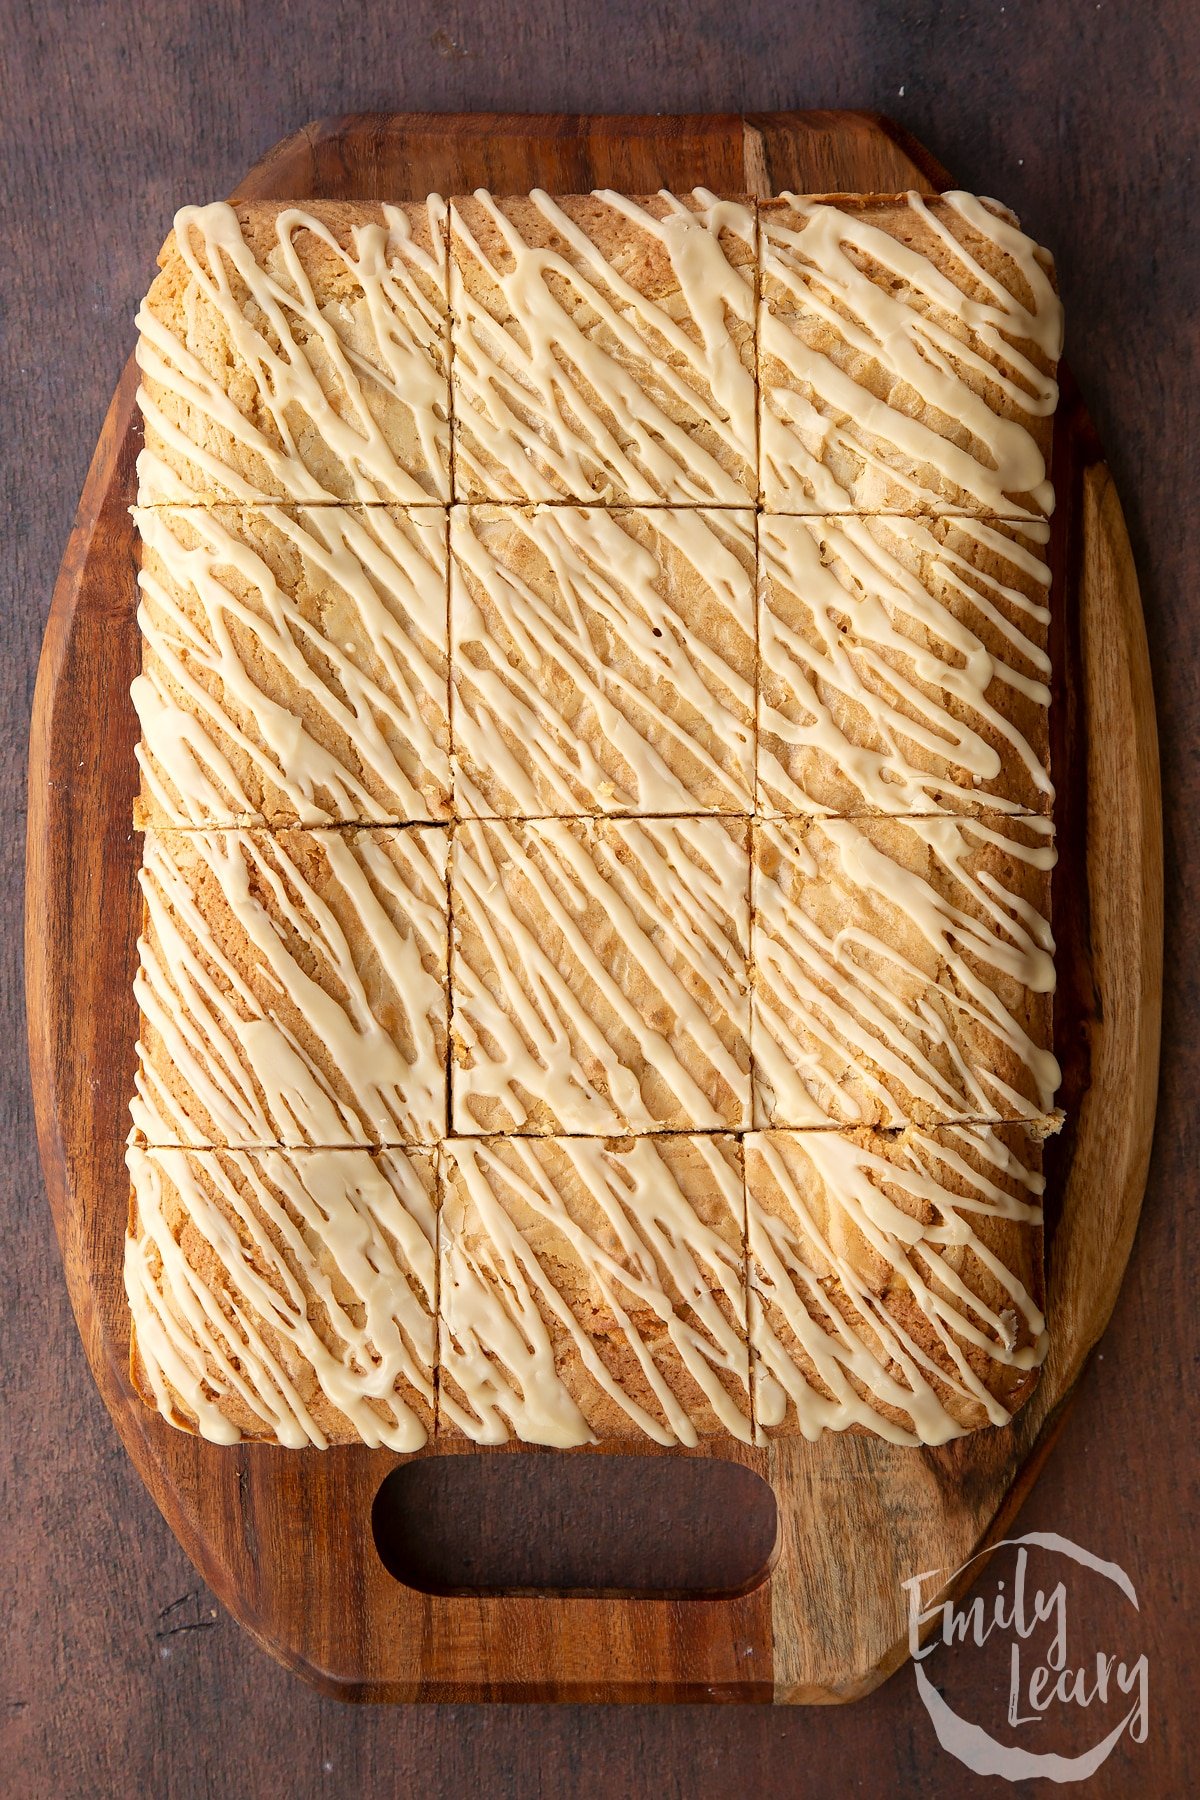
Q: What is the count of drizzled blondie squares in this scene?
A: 12